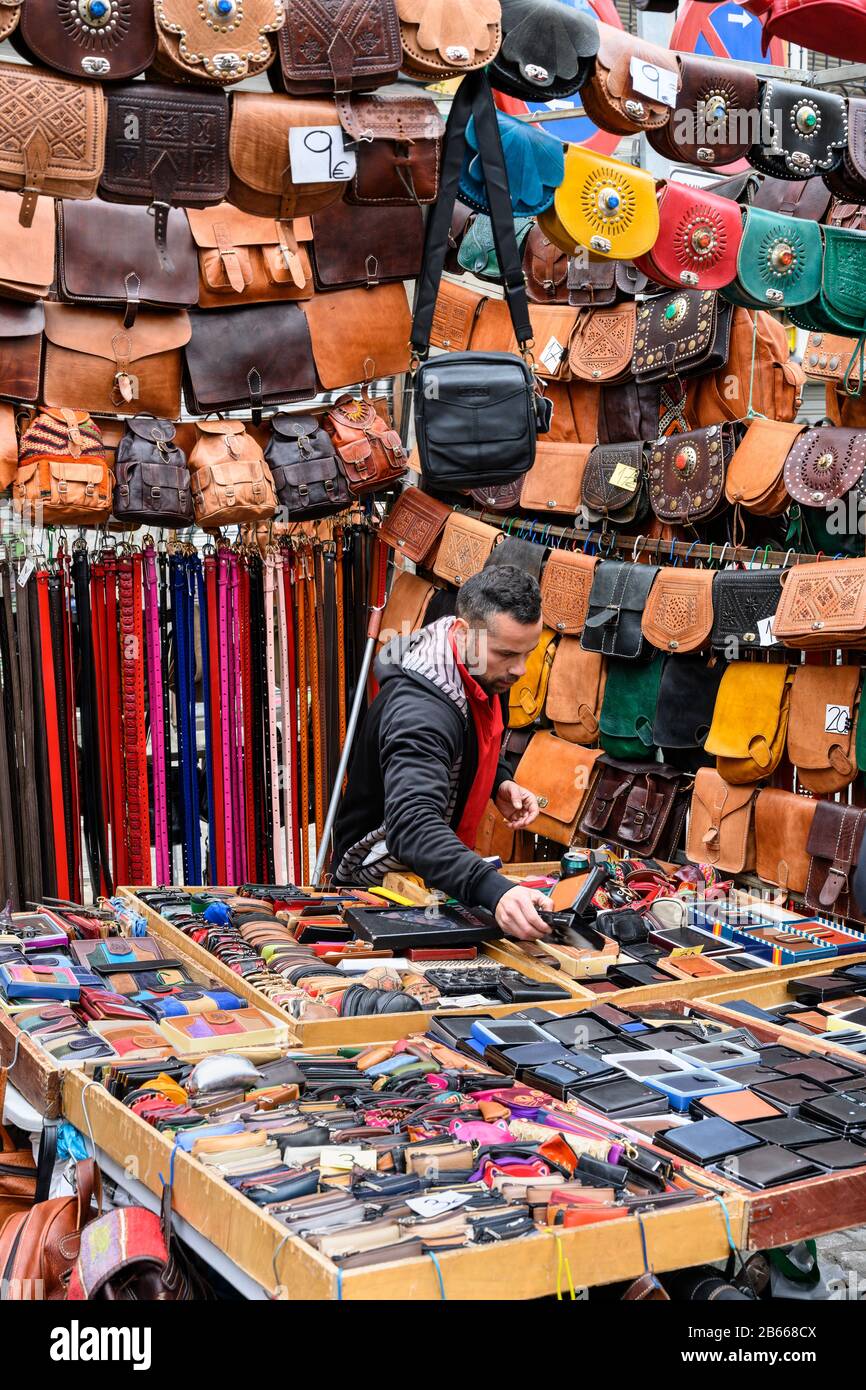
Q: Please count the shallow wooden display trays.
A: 6